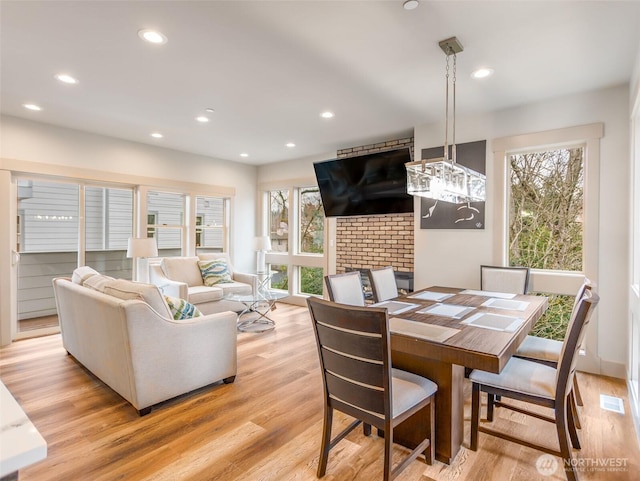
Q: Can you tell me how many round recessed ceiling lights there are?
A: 9